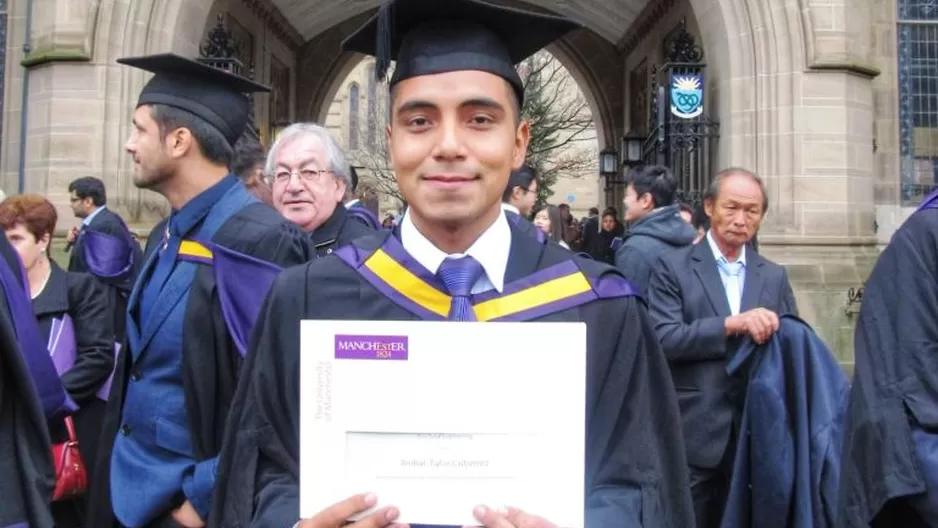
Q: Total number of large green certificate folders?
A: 0